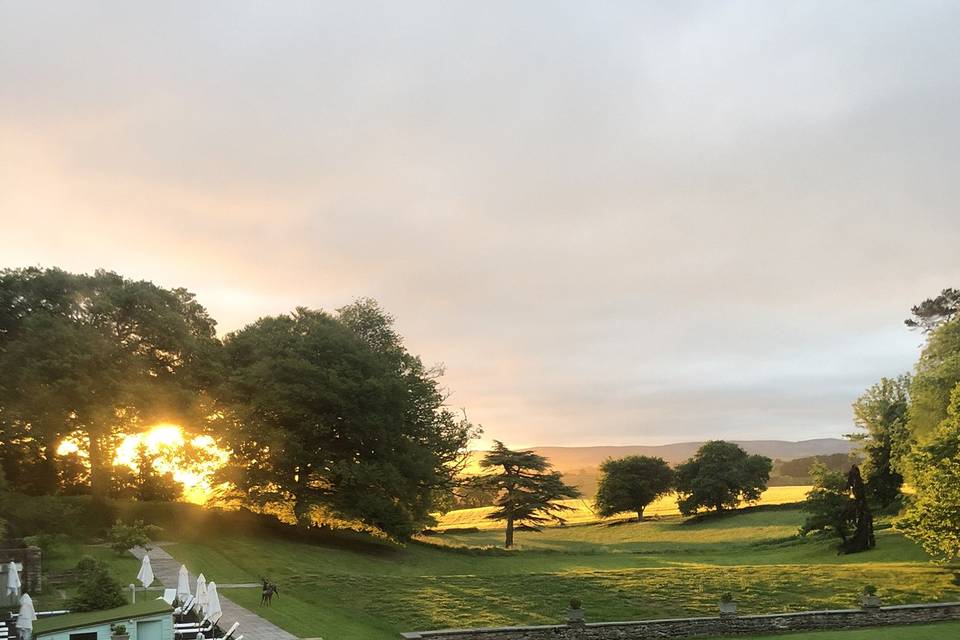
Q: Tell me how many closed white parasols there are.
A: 6